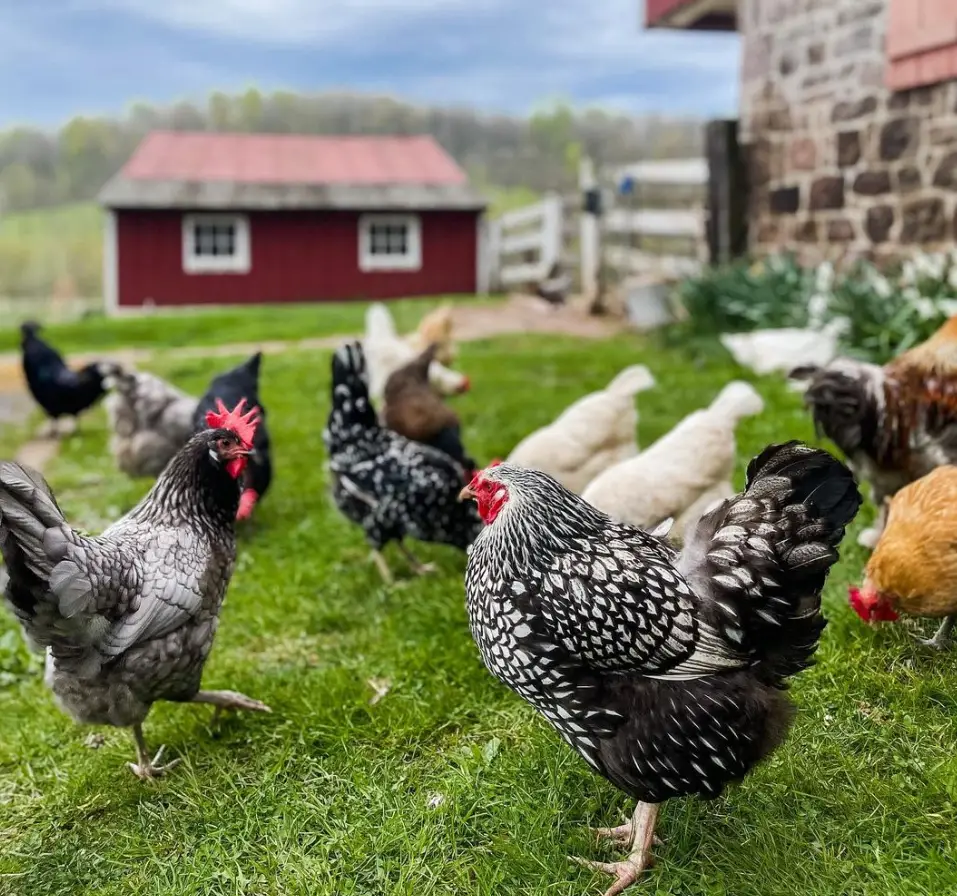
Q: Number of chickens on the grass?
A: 14